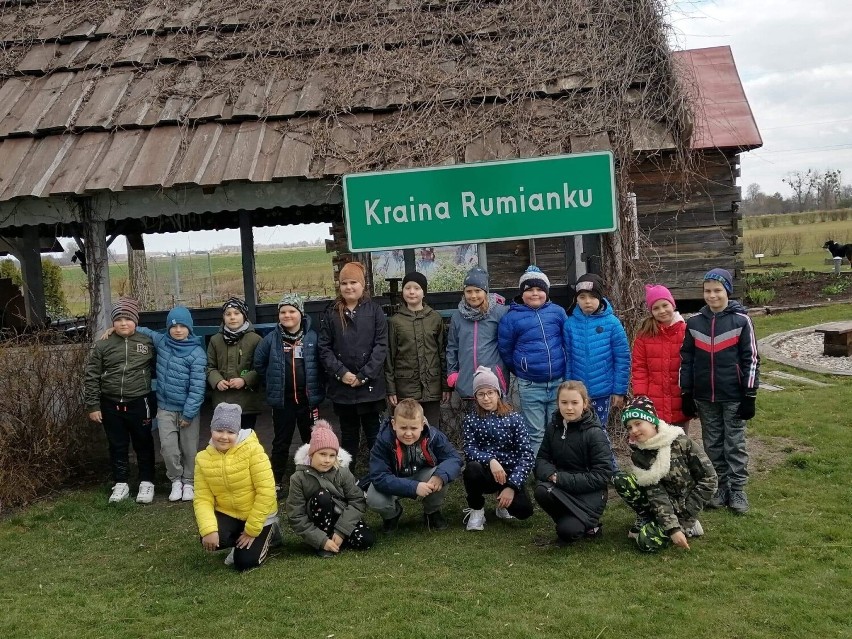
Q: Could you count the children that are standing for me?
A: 11